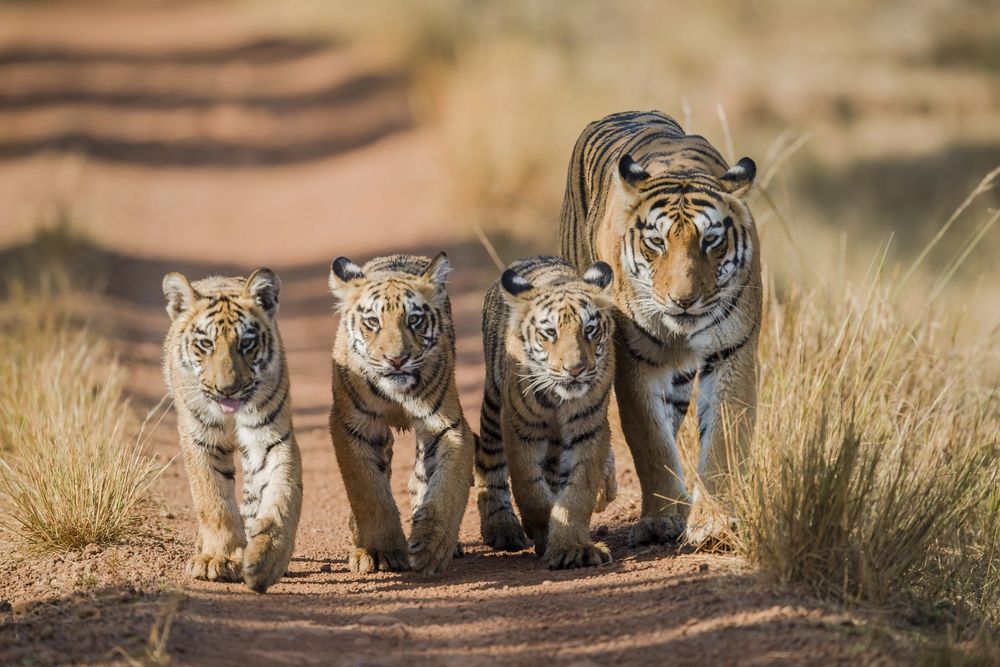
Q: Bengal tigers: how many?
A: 4